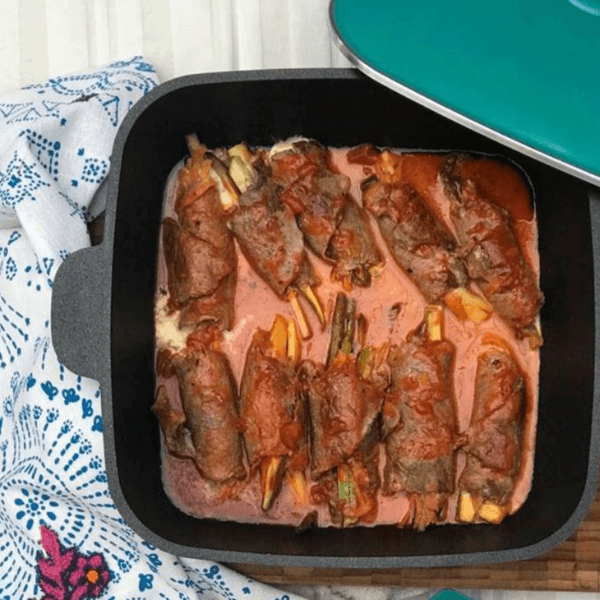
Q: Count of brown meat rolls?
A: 10